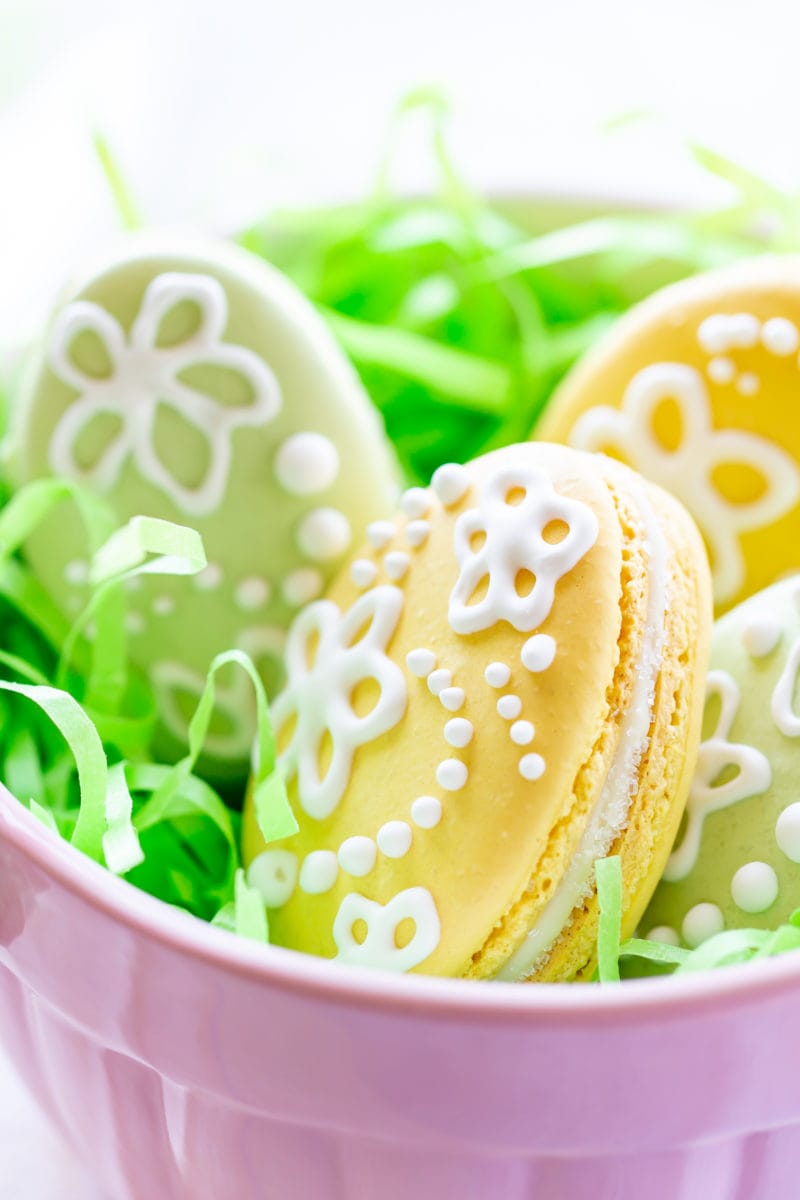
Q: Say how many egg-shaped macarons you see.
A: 4